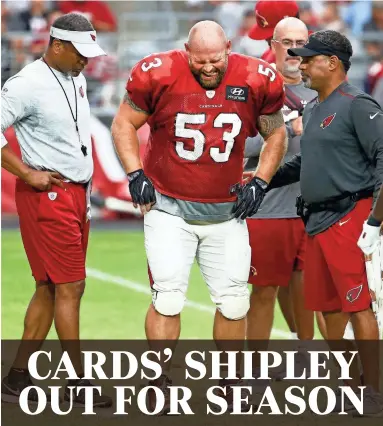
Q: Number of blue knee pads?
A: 0